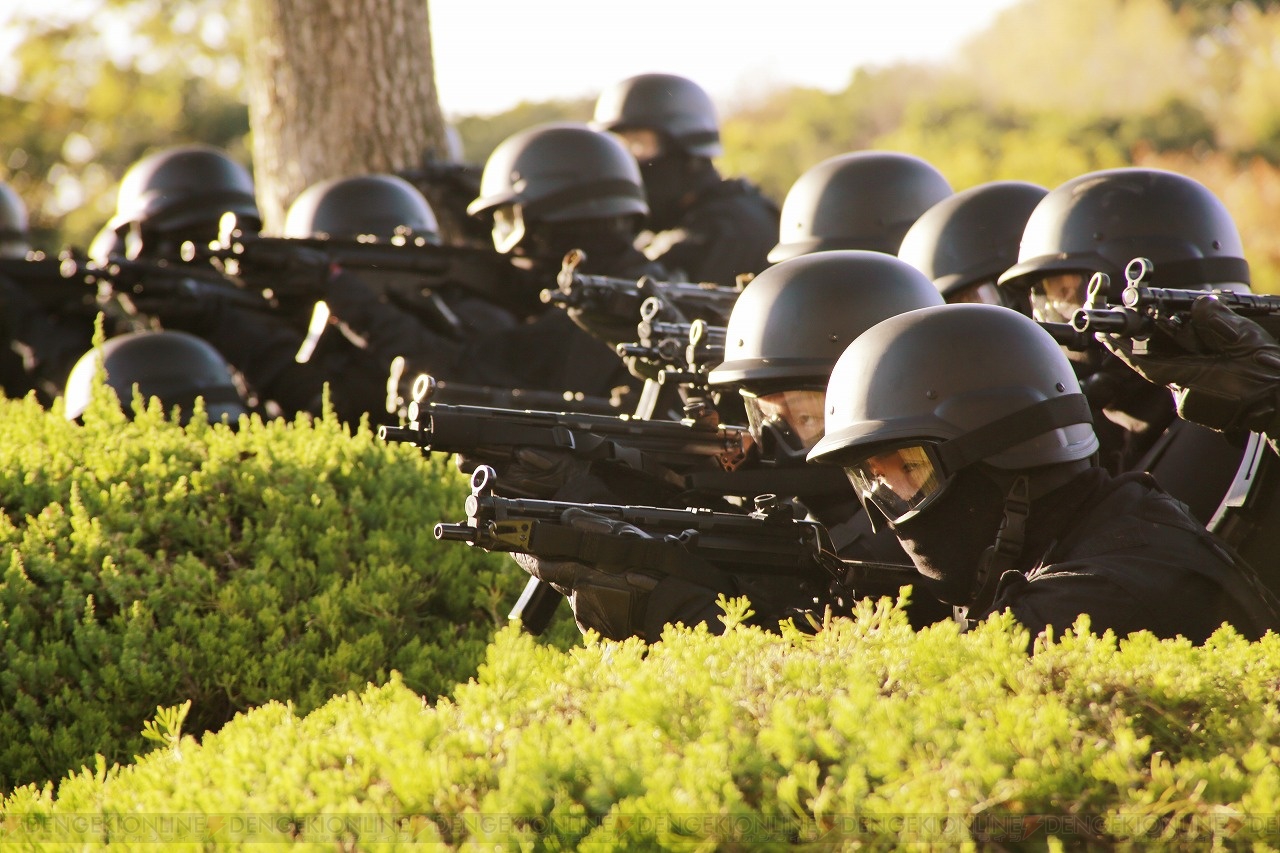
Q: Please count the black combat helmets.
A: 11